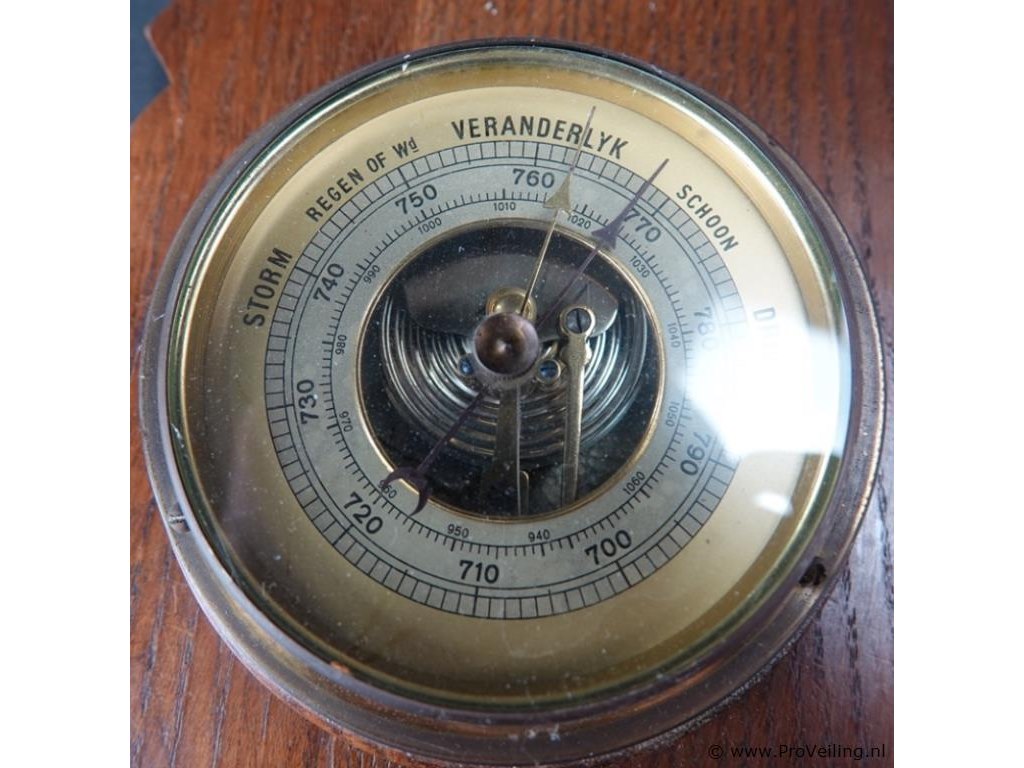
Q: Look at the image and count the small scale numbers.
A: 13